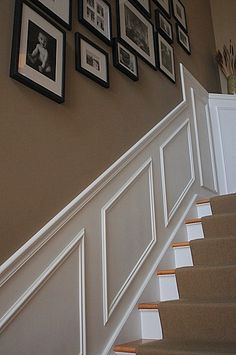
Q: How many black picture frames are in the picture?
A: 12